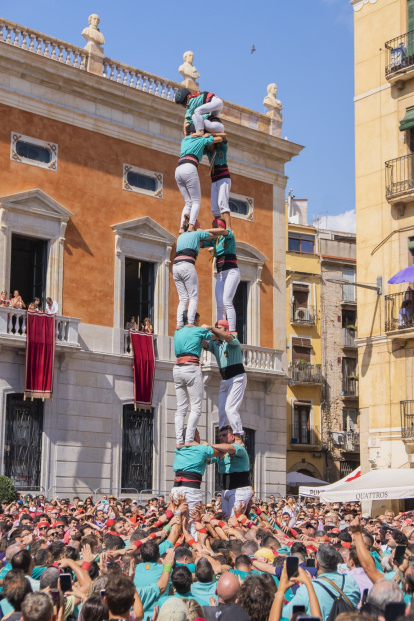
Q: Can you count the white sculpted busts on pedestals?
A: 3